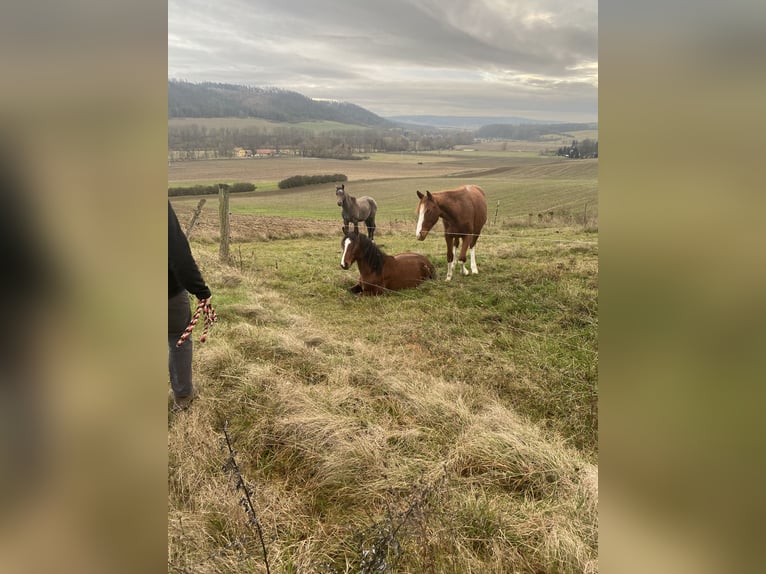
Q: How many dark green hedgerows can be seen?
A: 2